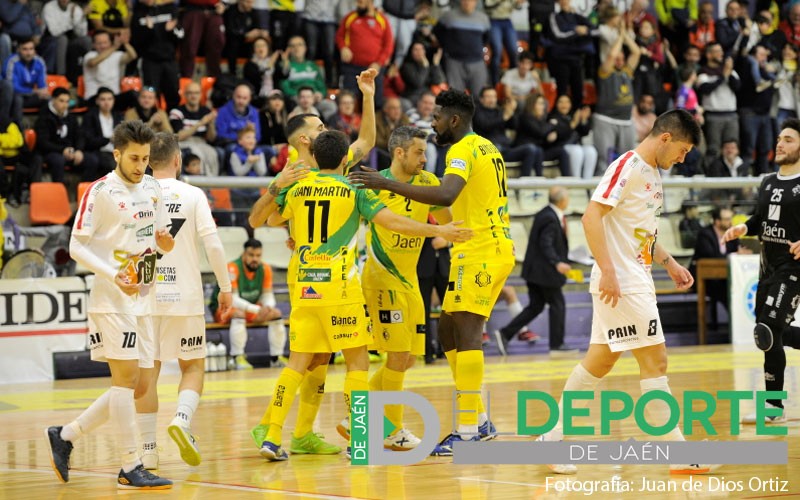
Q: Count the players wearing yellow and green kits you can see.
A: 4